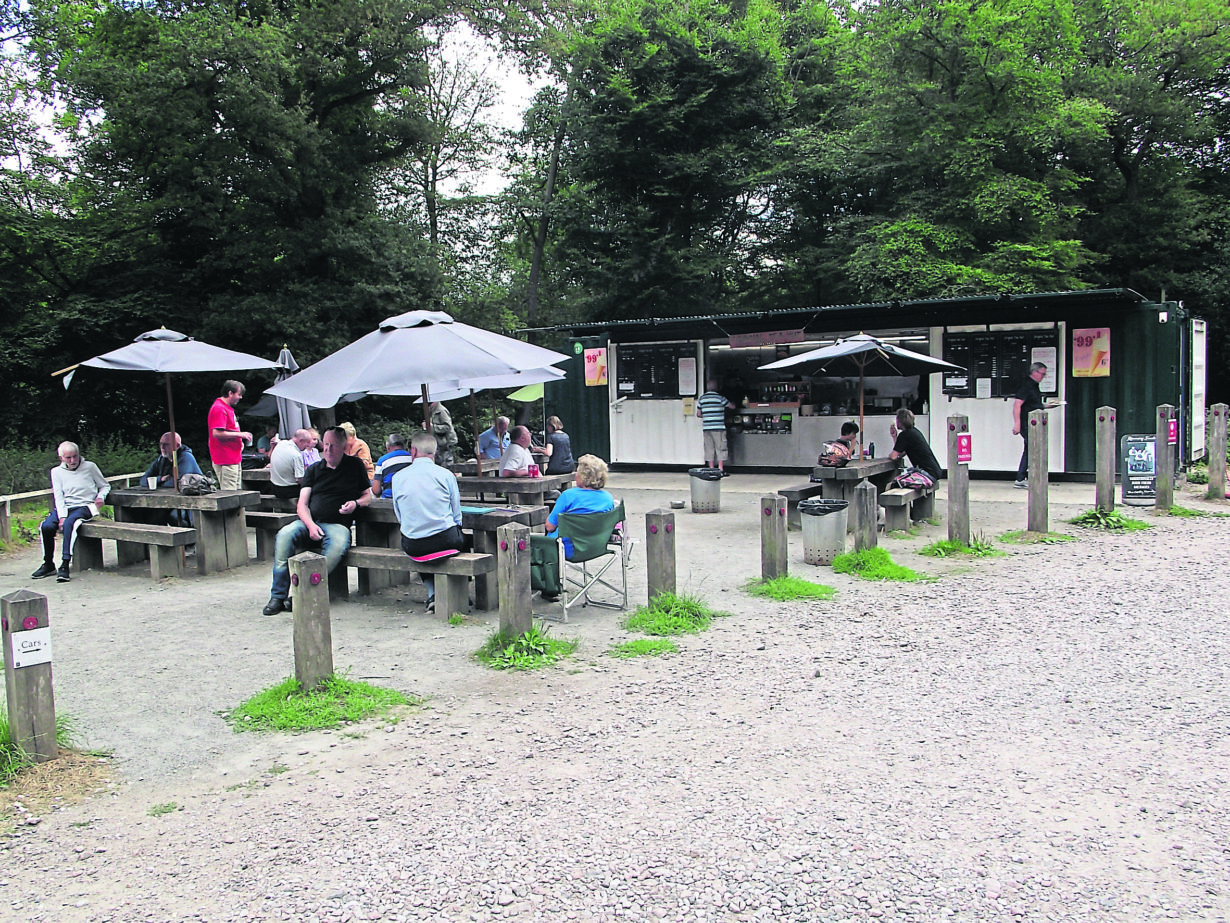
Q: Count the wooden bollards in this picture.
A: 11